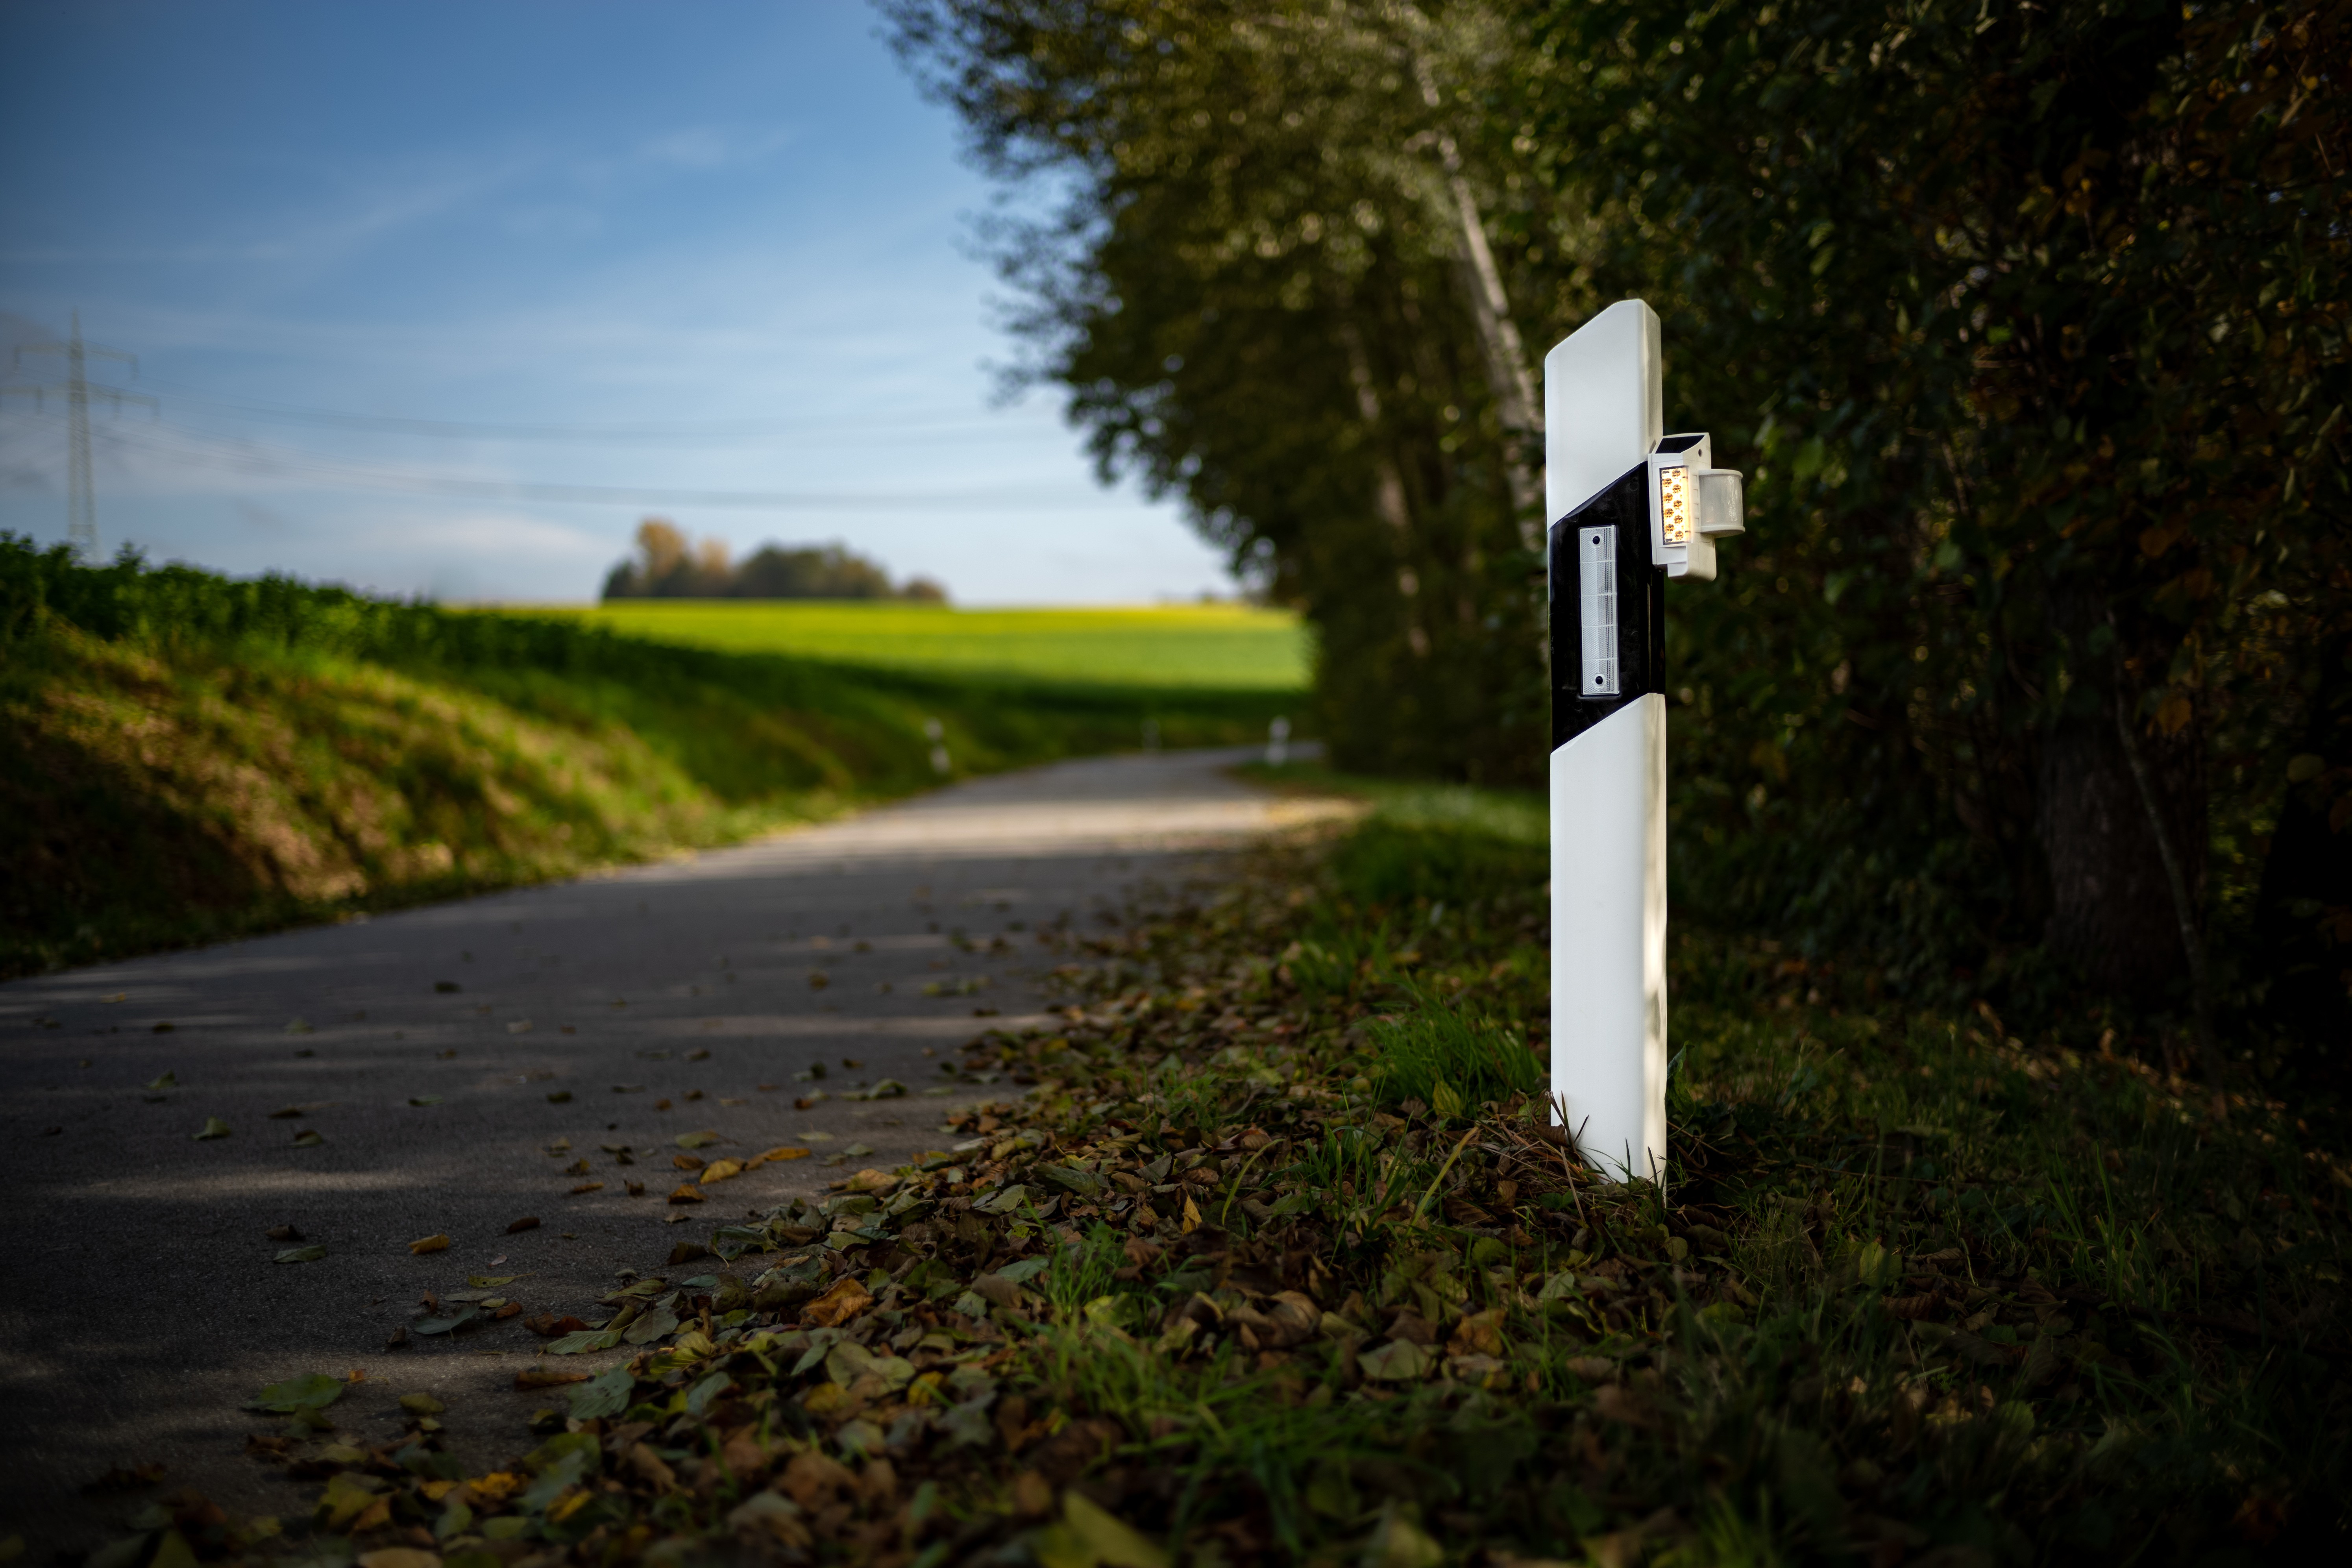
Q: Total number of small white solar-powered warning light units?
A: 1